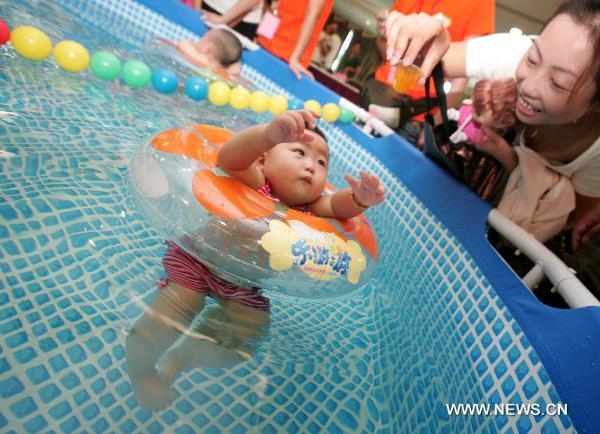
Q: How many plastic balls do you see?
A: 15